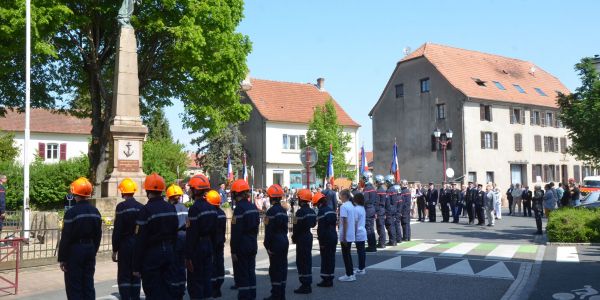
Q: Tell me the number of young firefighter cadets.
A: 10